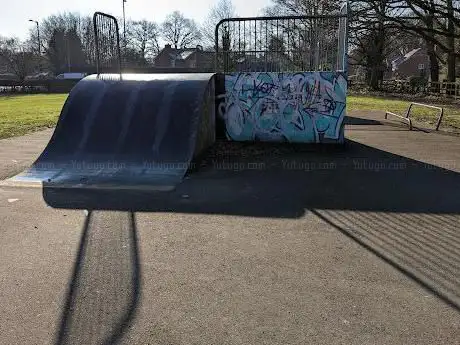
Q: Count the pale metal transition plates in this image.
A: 1